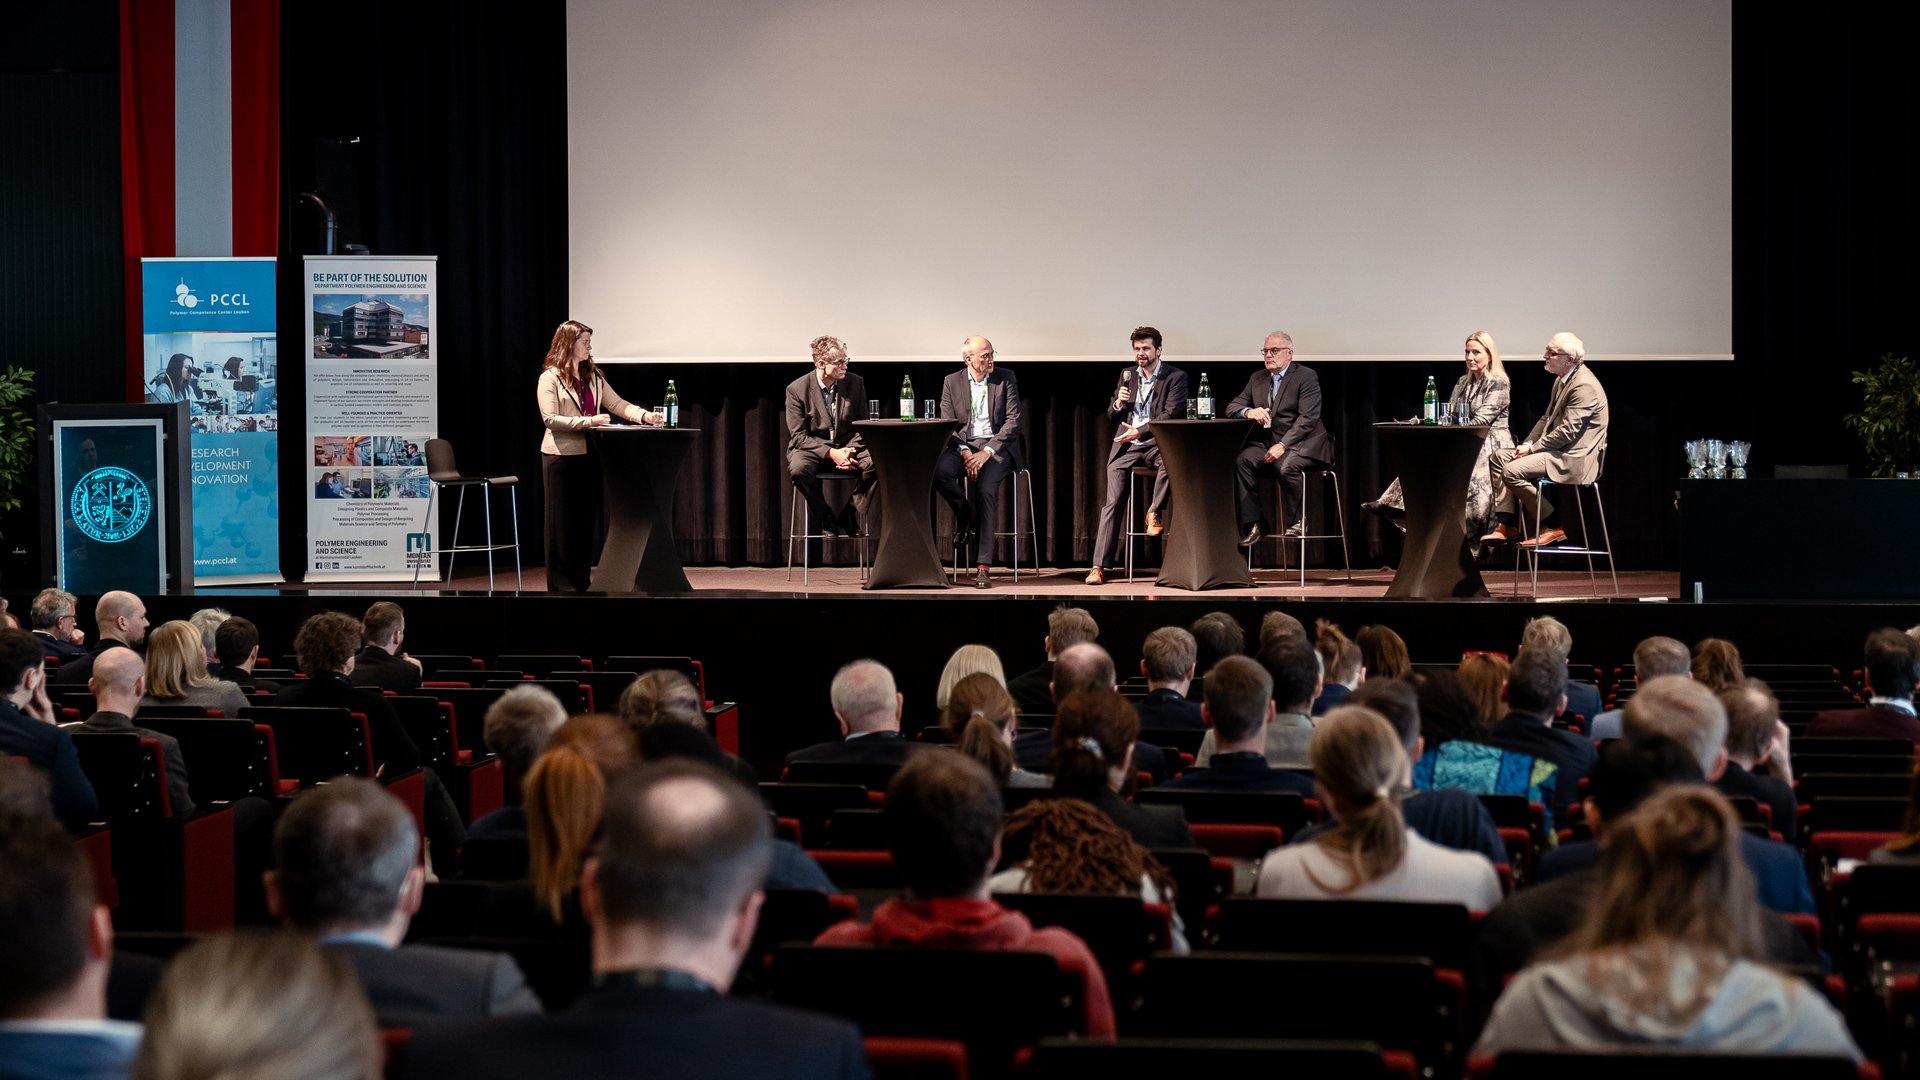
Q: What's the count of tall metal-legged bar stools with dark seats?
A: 7